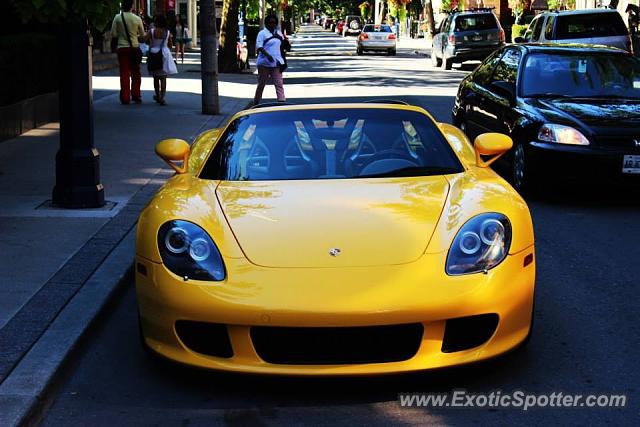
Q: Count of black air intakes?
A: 3